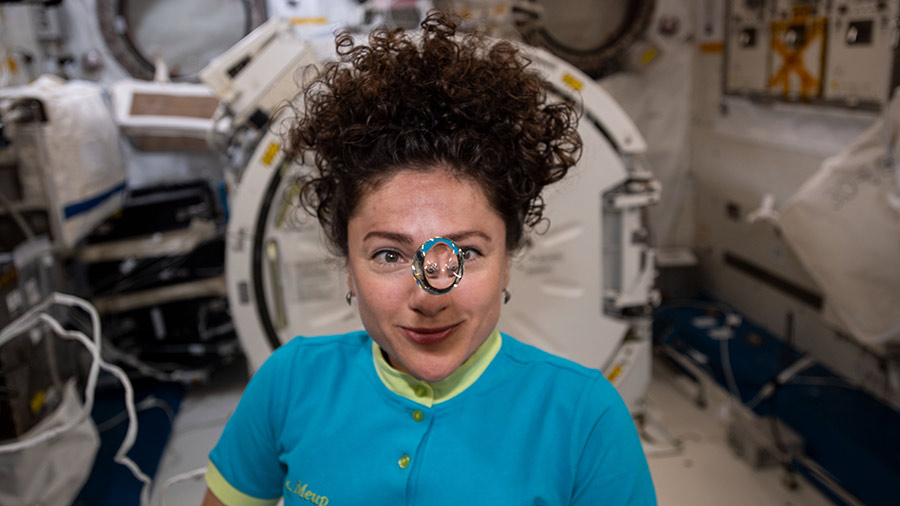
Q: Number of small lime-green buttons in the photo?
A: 3